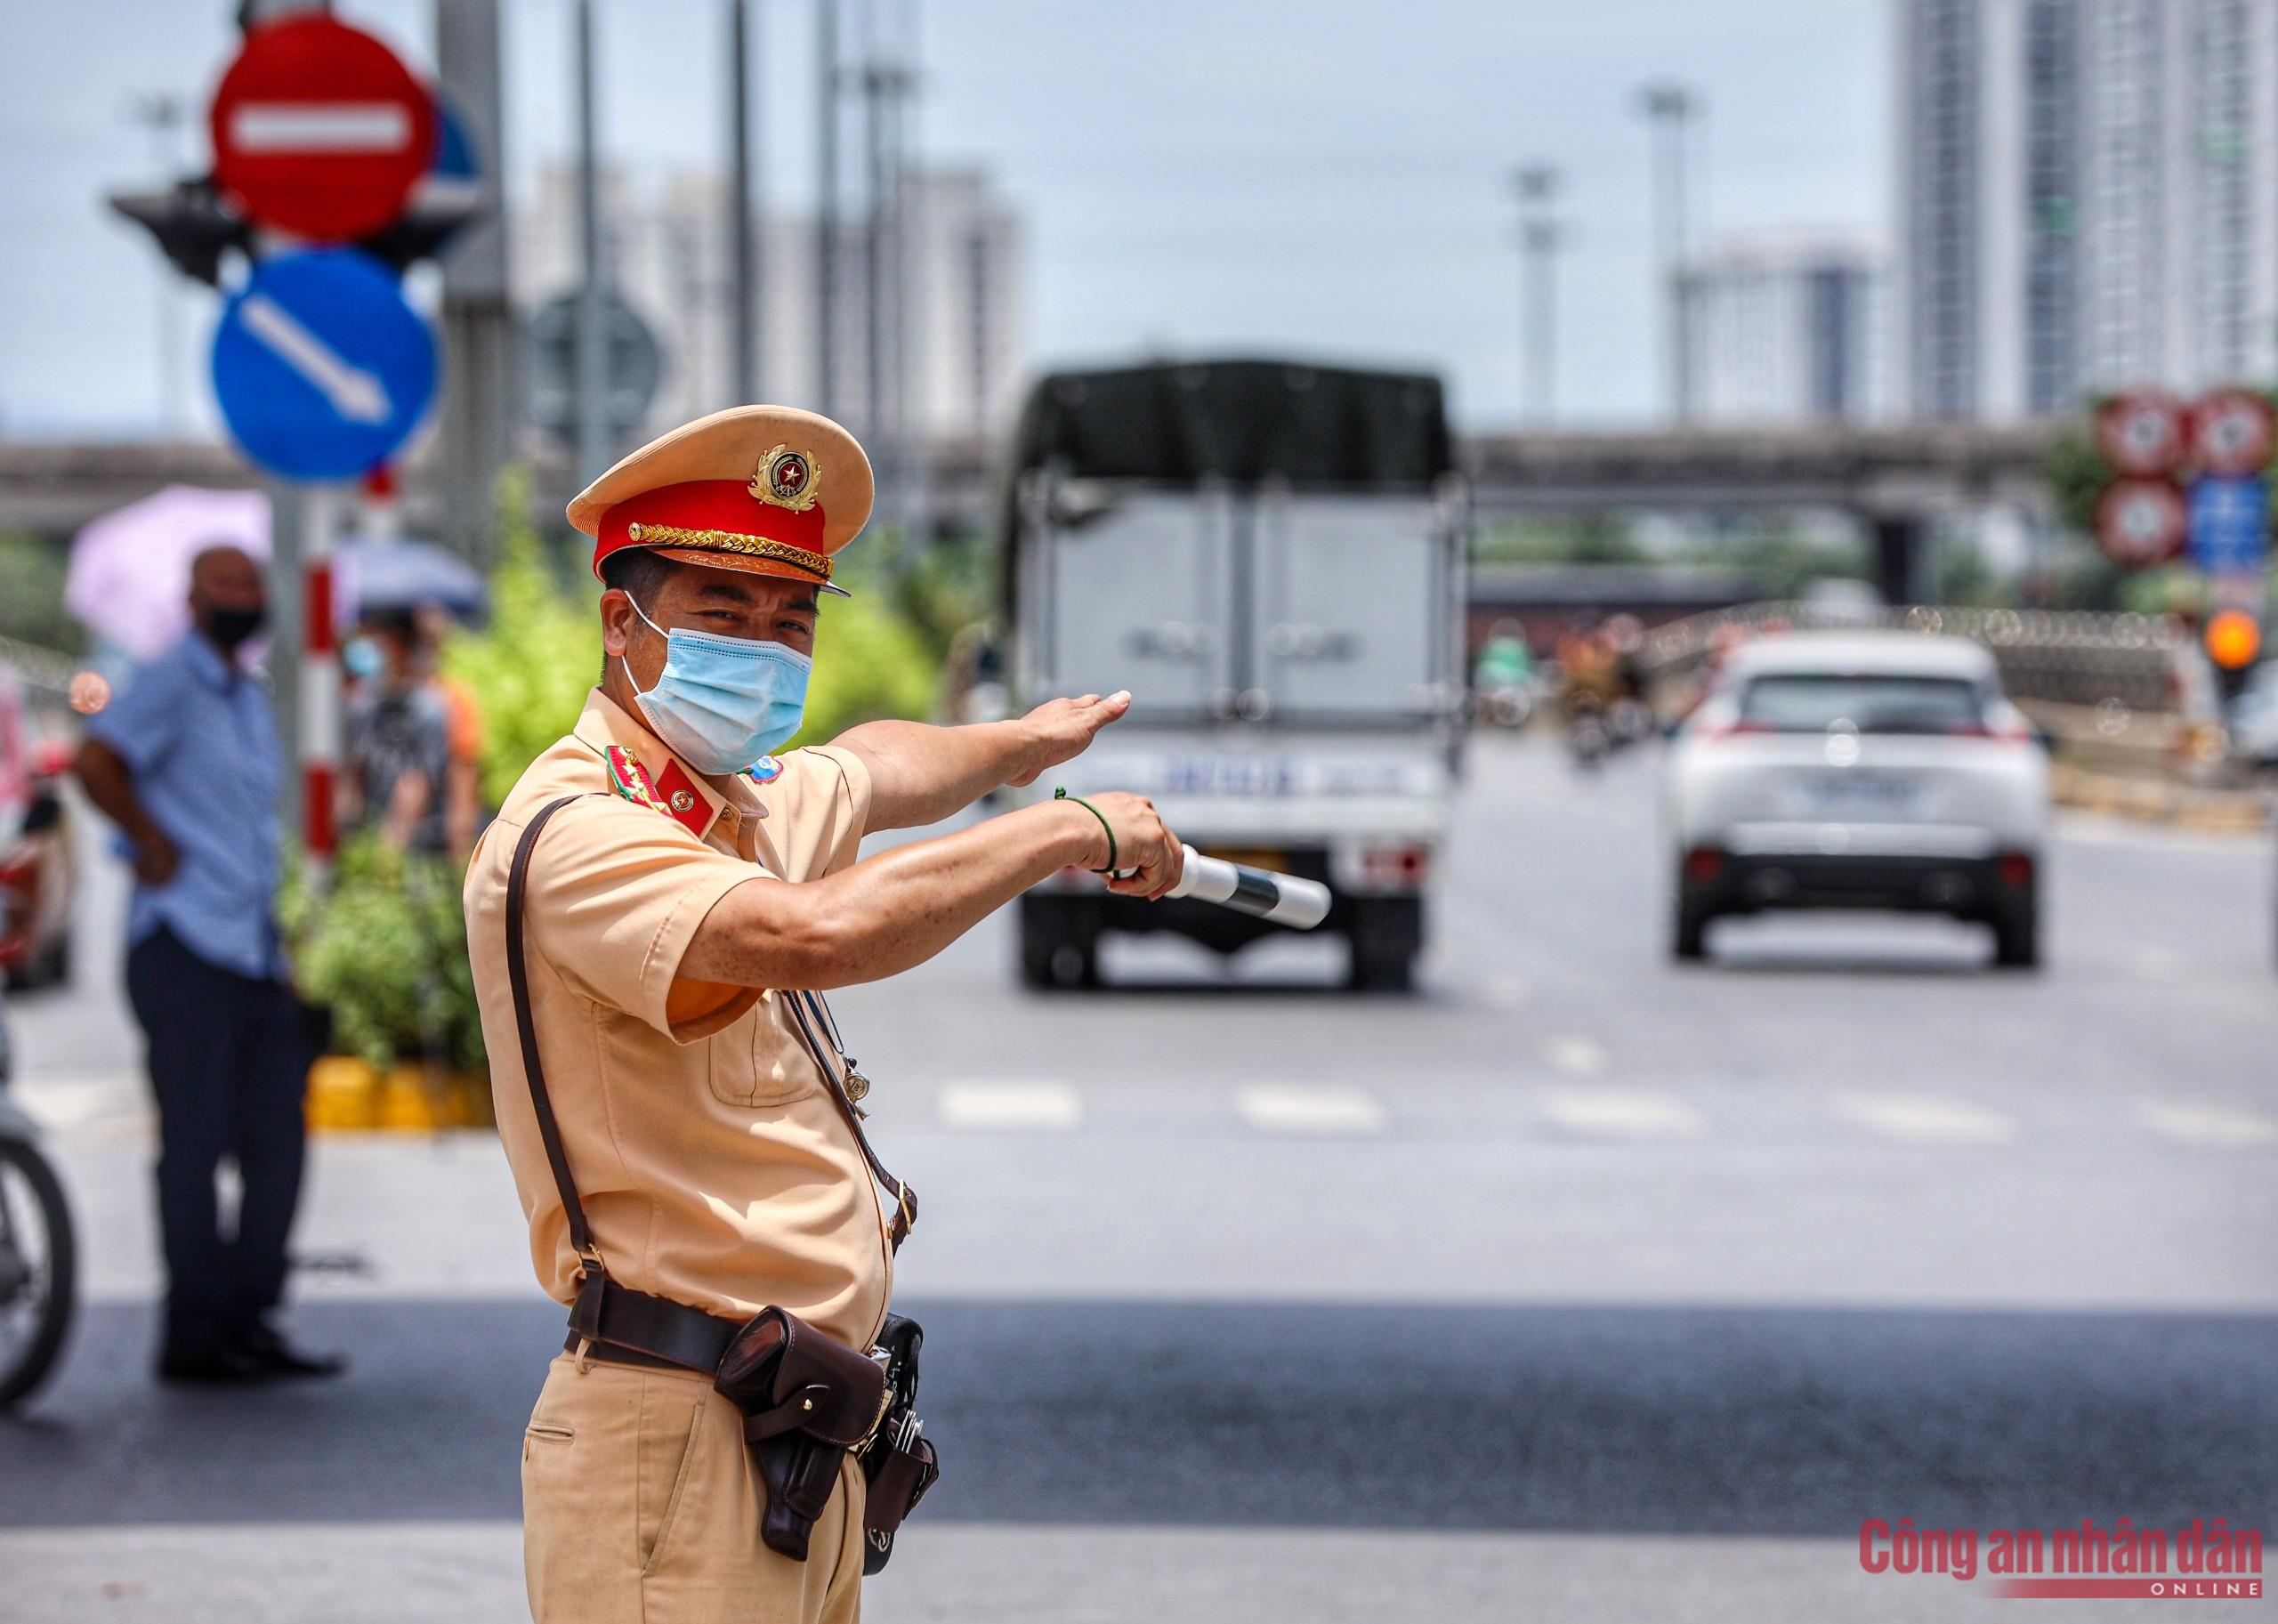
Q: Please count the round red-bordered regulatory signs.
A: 3